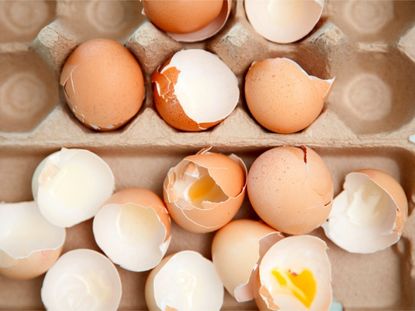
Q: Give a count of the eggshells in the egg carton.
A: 15